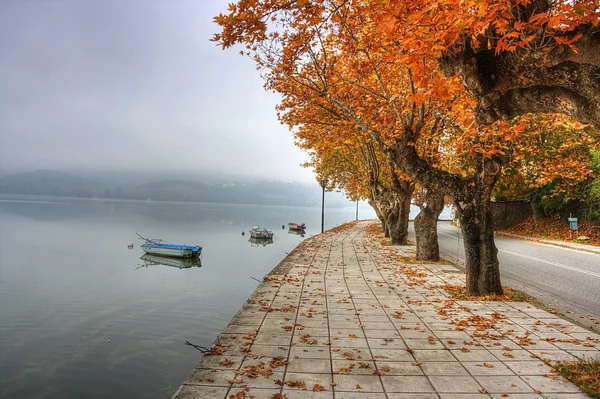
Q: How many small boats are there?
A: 3